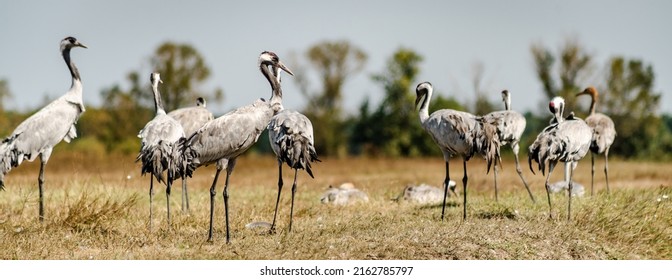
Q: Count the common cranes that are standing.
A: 9